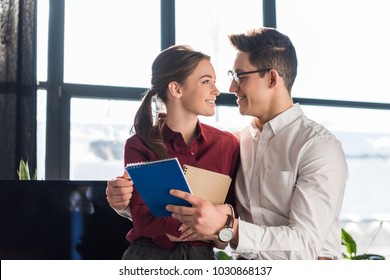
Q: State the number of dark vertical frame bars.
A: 3